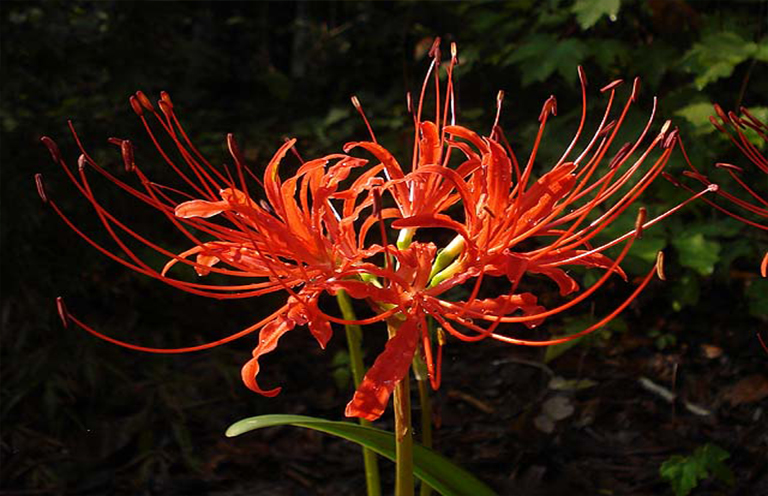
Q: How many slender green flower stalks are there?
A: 3